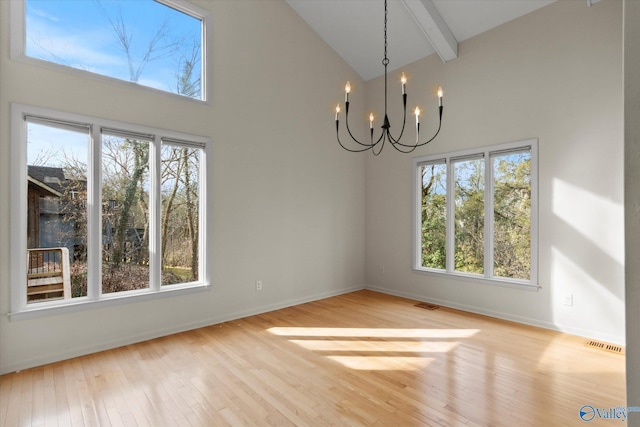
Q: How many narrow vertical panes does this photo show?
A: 6